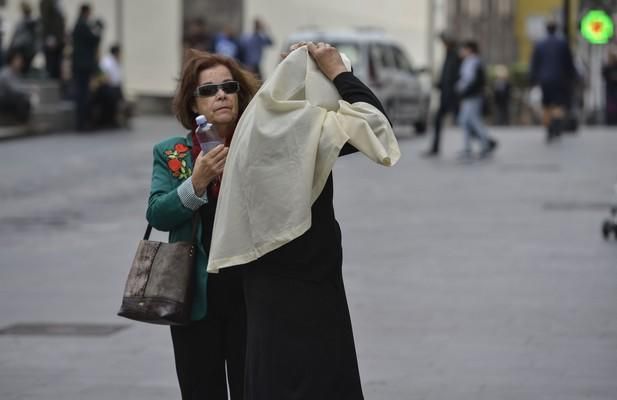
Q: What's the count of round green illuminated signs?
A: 1